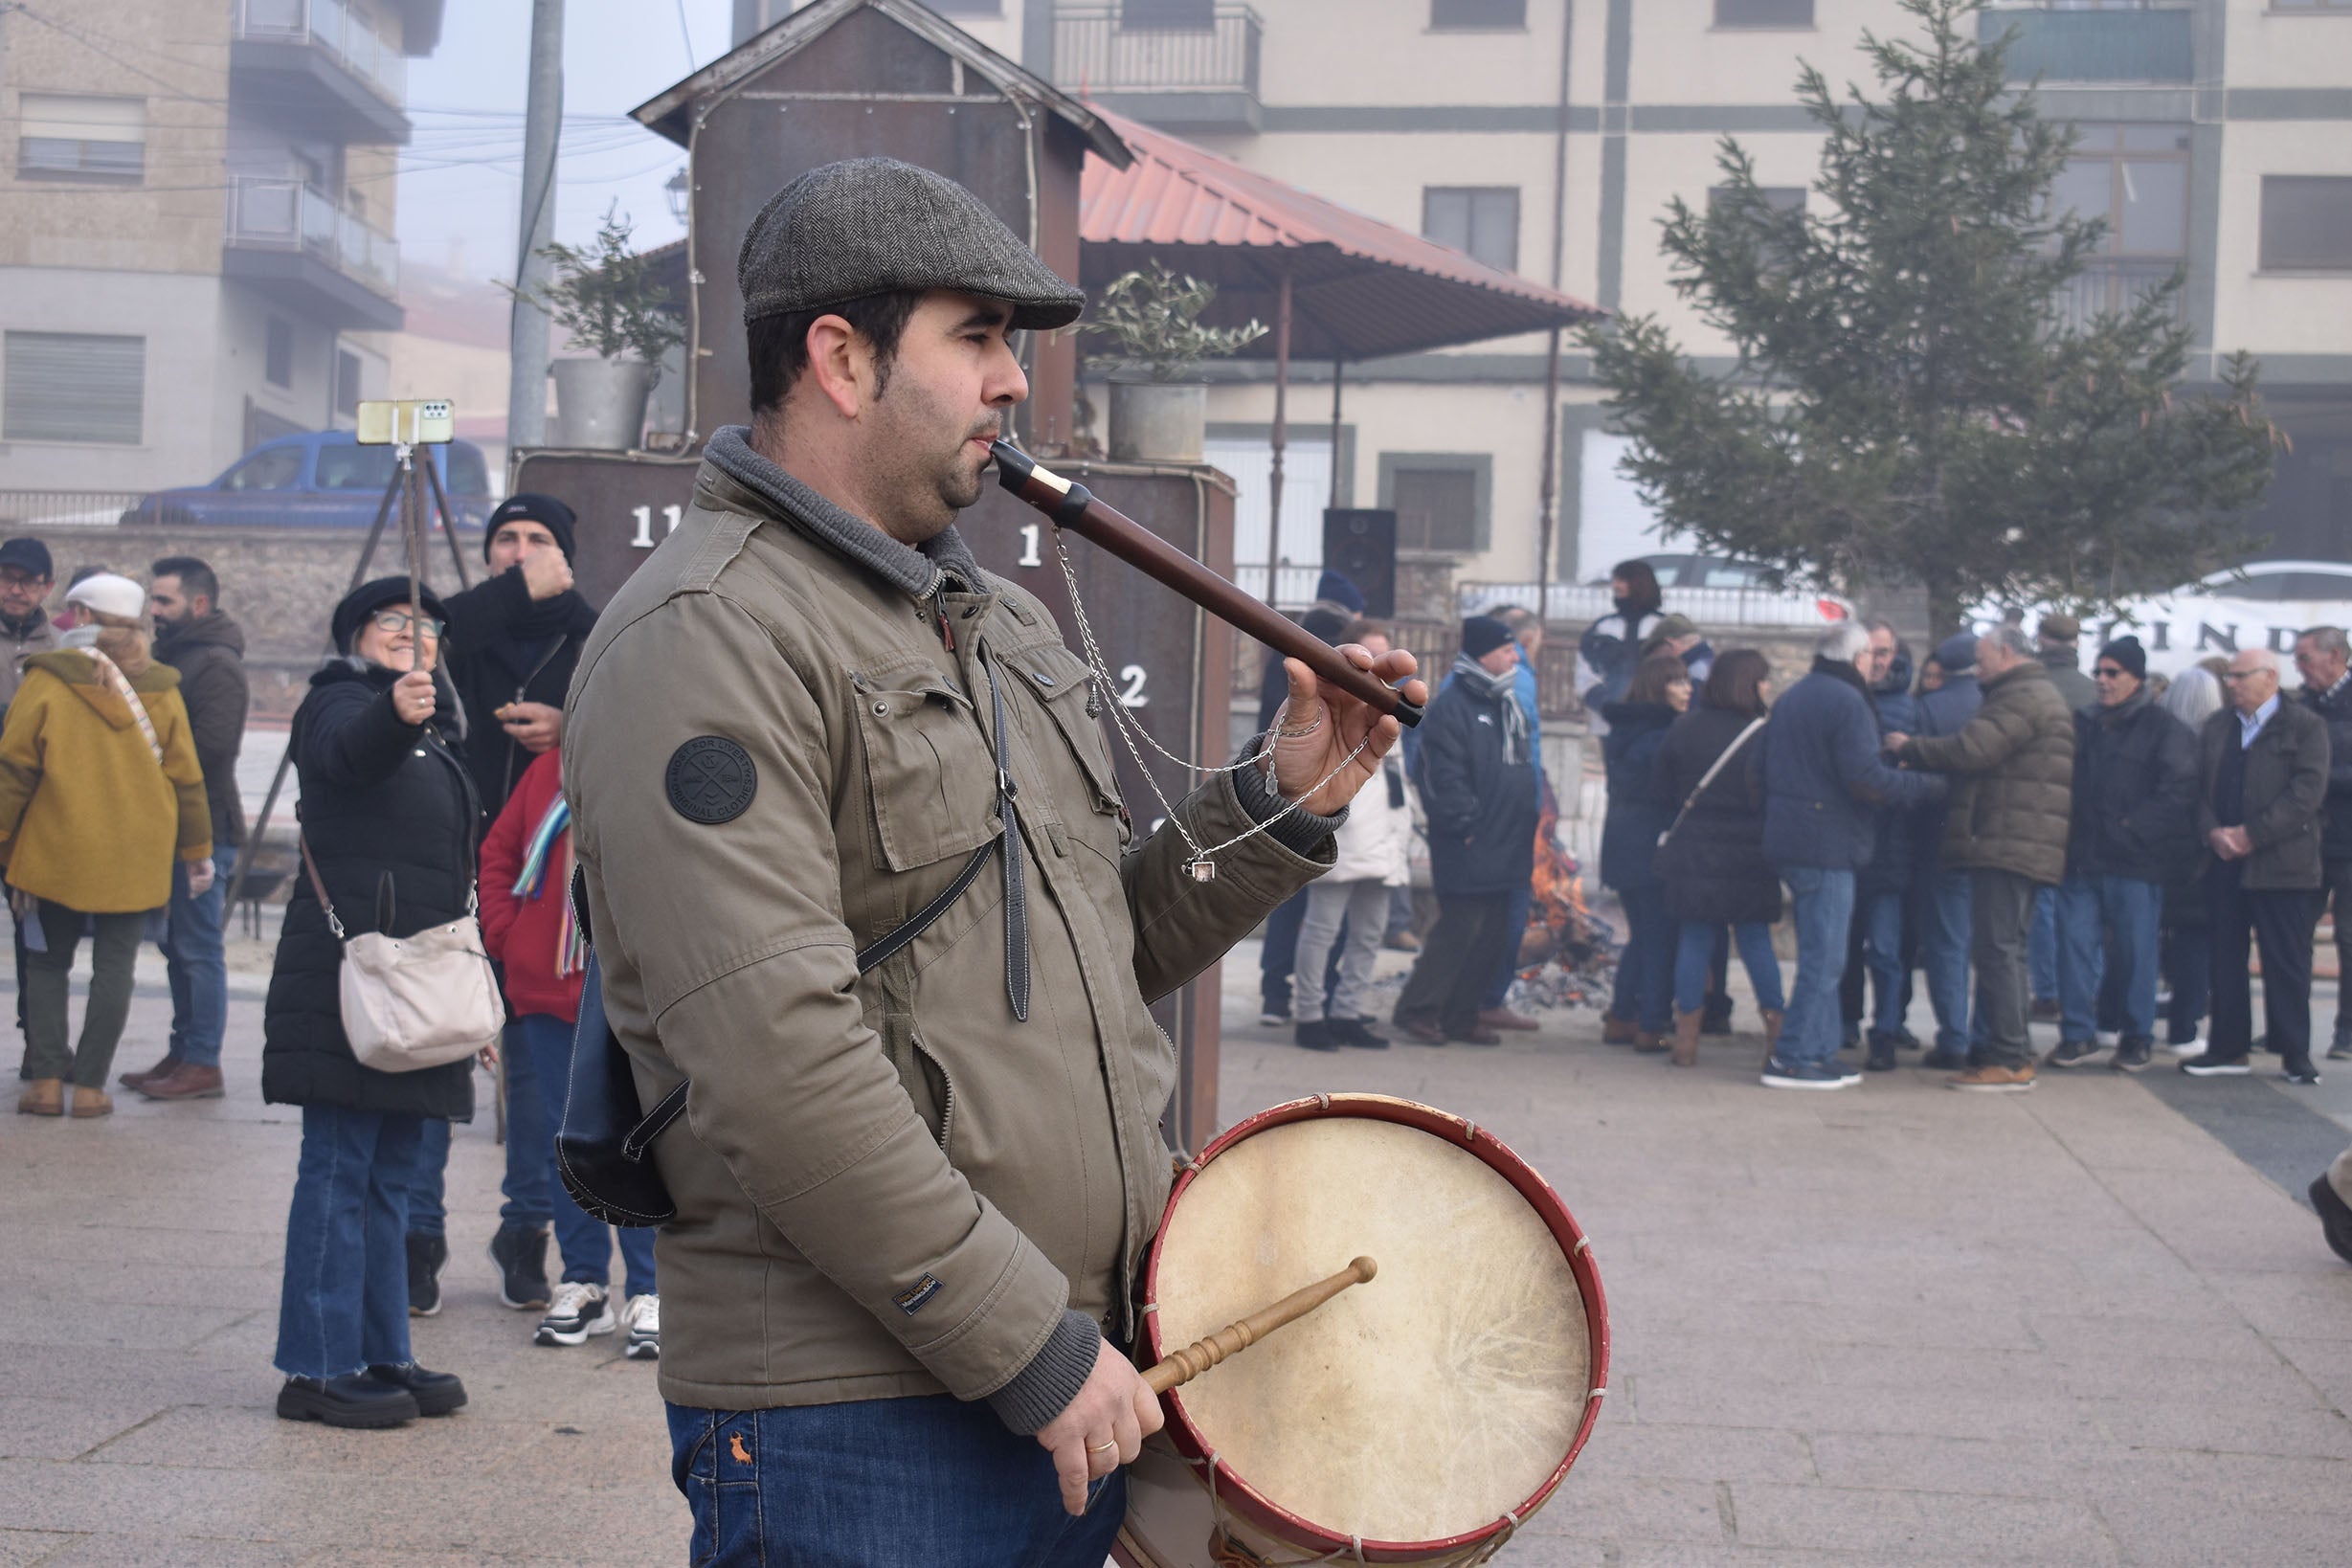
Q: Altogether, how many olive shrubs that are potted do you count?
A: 2